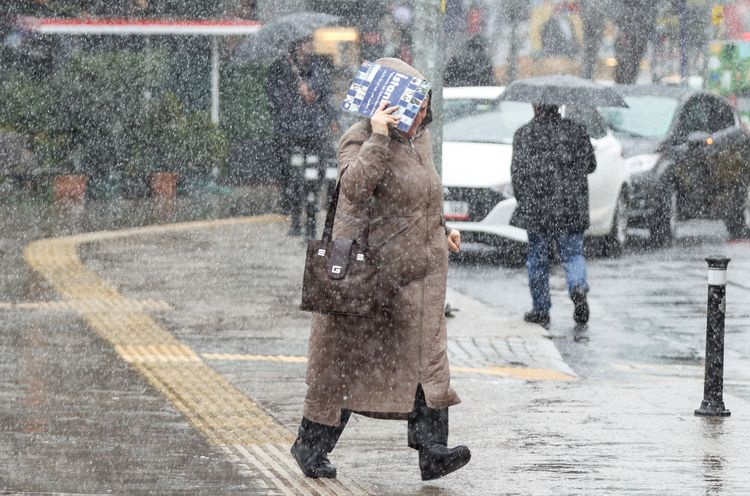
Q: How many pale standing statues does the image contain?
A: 0